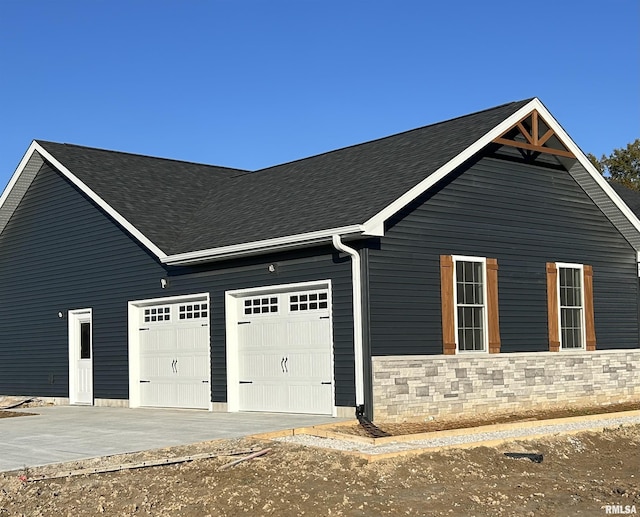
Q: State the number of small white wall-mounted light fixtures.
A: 3